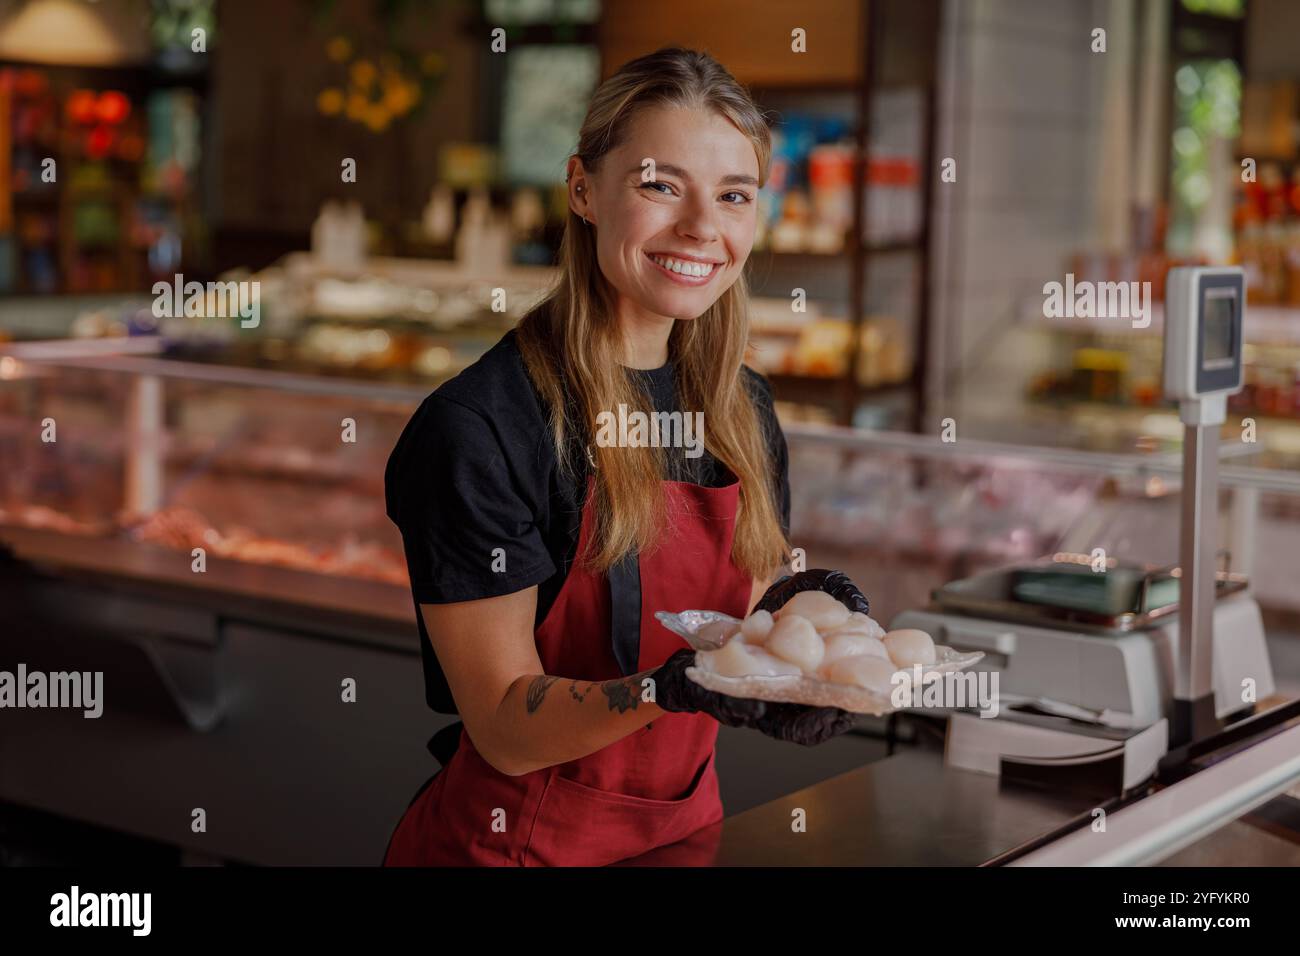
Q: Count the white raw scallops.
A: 8